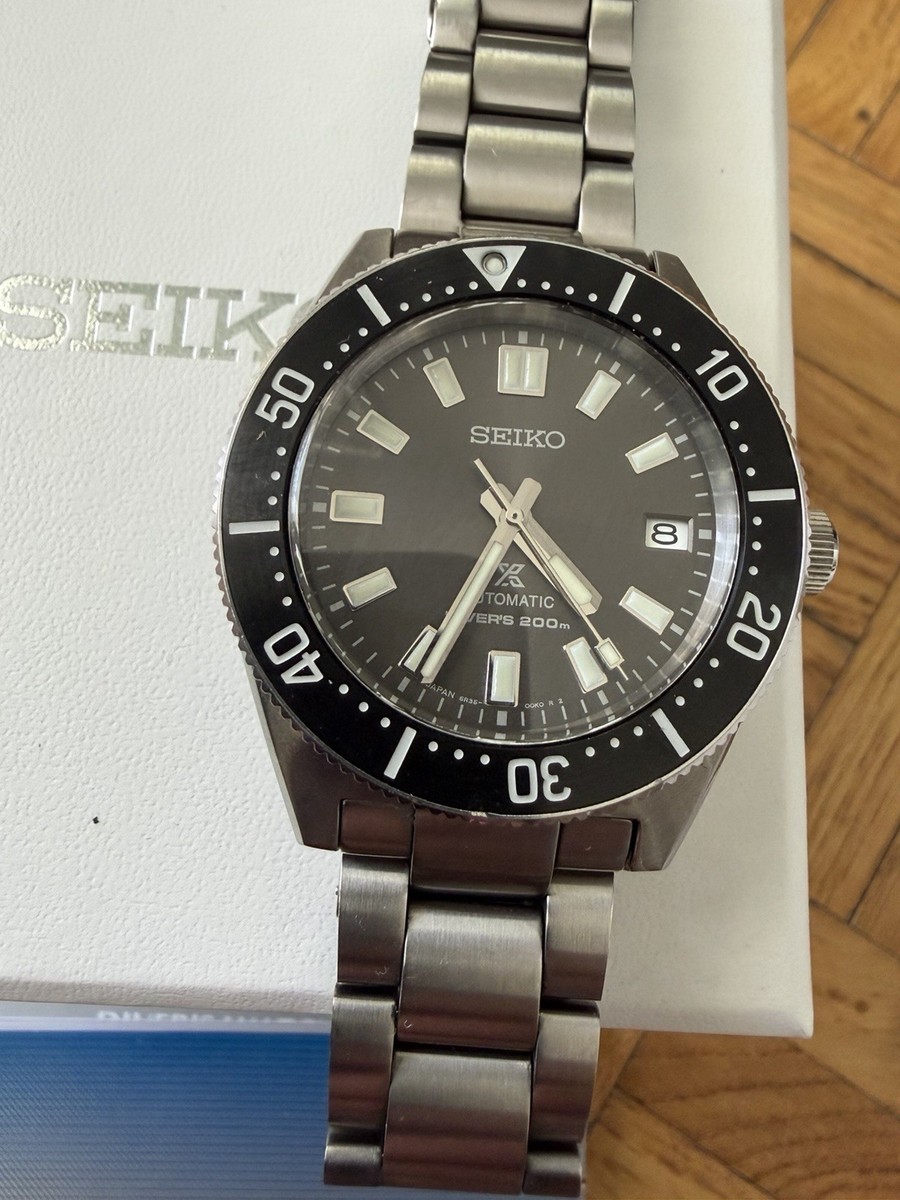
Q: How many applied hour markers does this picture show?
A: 11